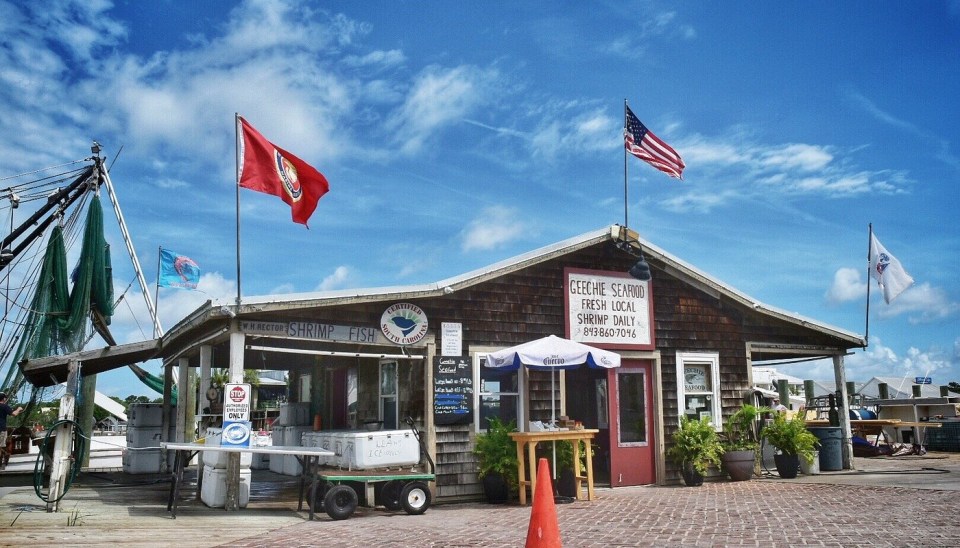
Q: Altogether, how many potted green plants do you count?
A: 5